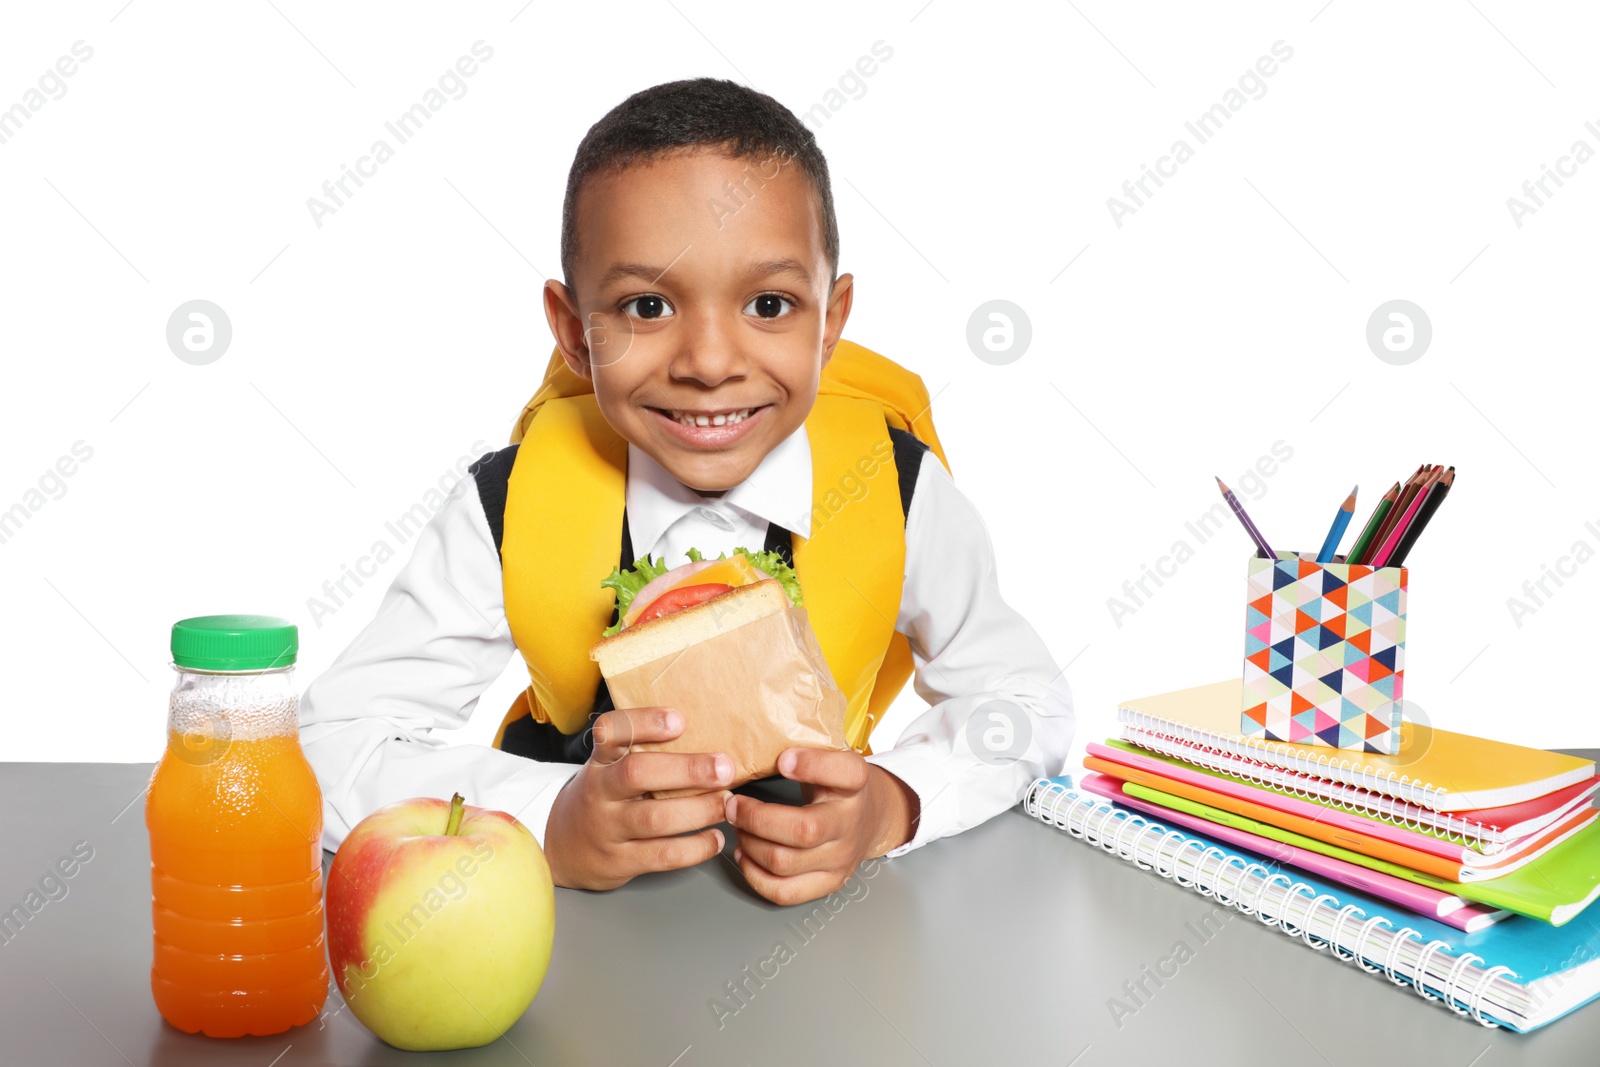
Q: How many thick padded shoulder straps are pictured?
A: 2